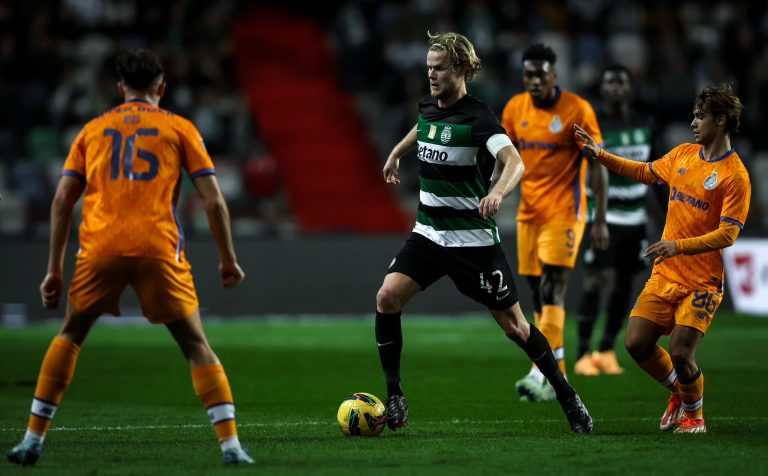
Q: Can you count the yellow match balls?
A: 1